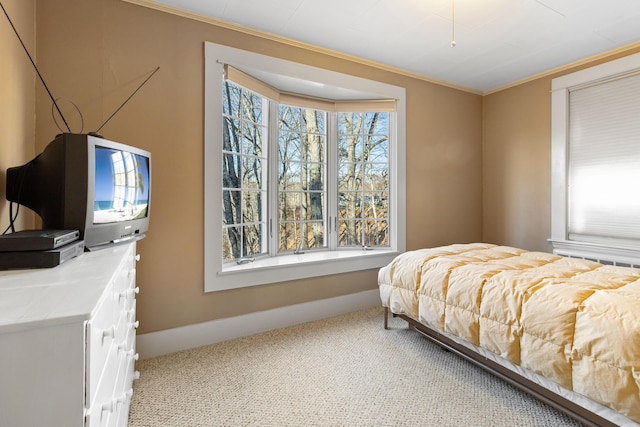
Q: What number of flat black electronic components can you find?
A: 2